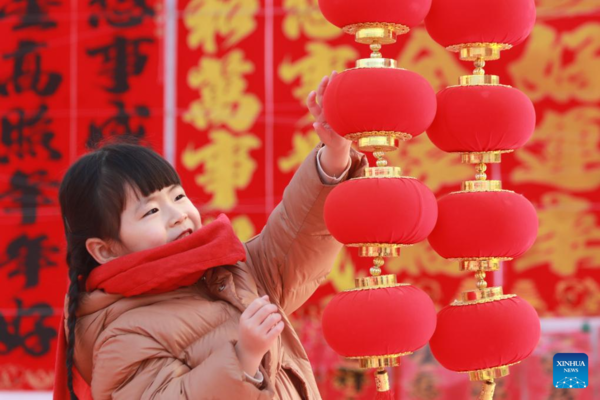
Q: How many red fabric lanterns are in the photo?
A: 8